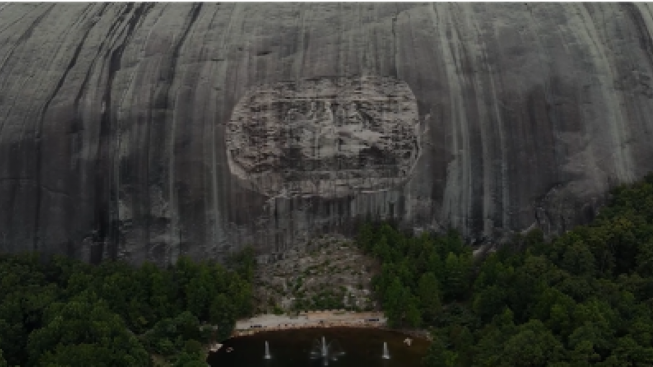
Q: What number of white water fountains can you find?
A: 3